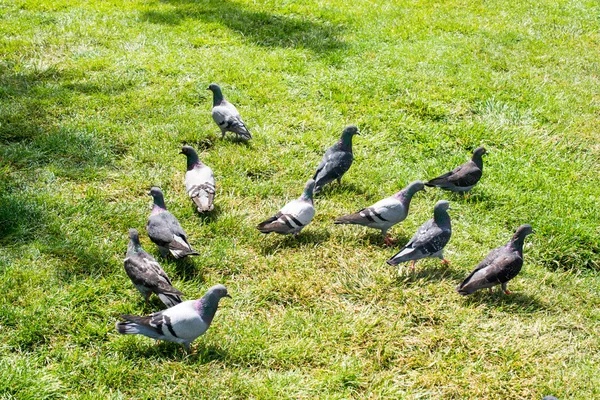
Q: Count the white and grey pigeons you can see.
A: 5